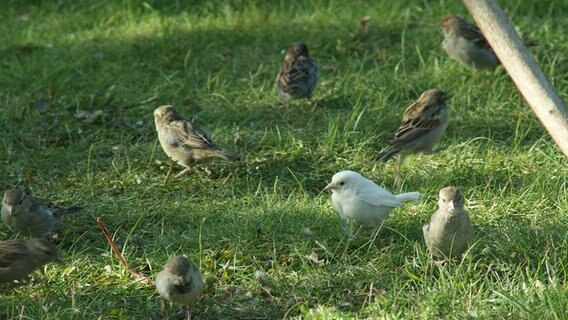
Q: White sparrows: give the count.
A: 1